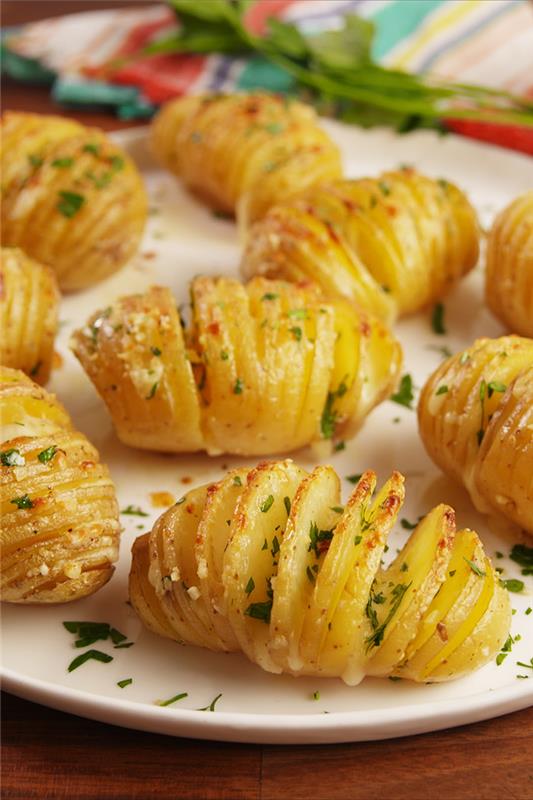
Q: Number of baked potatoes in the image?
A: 9